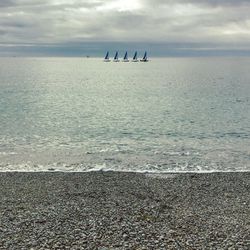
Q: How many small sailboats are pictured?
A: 5